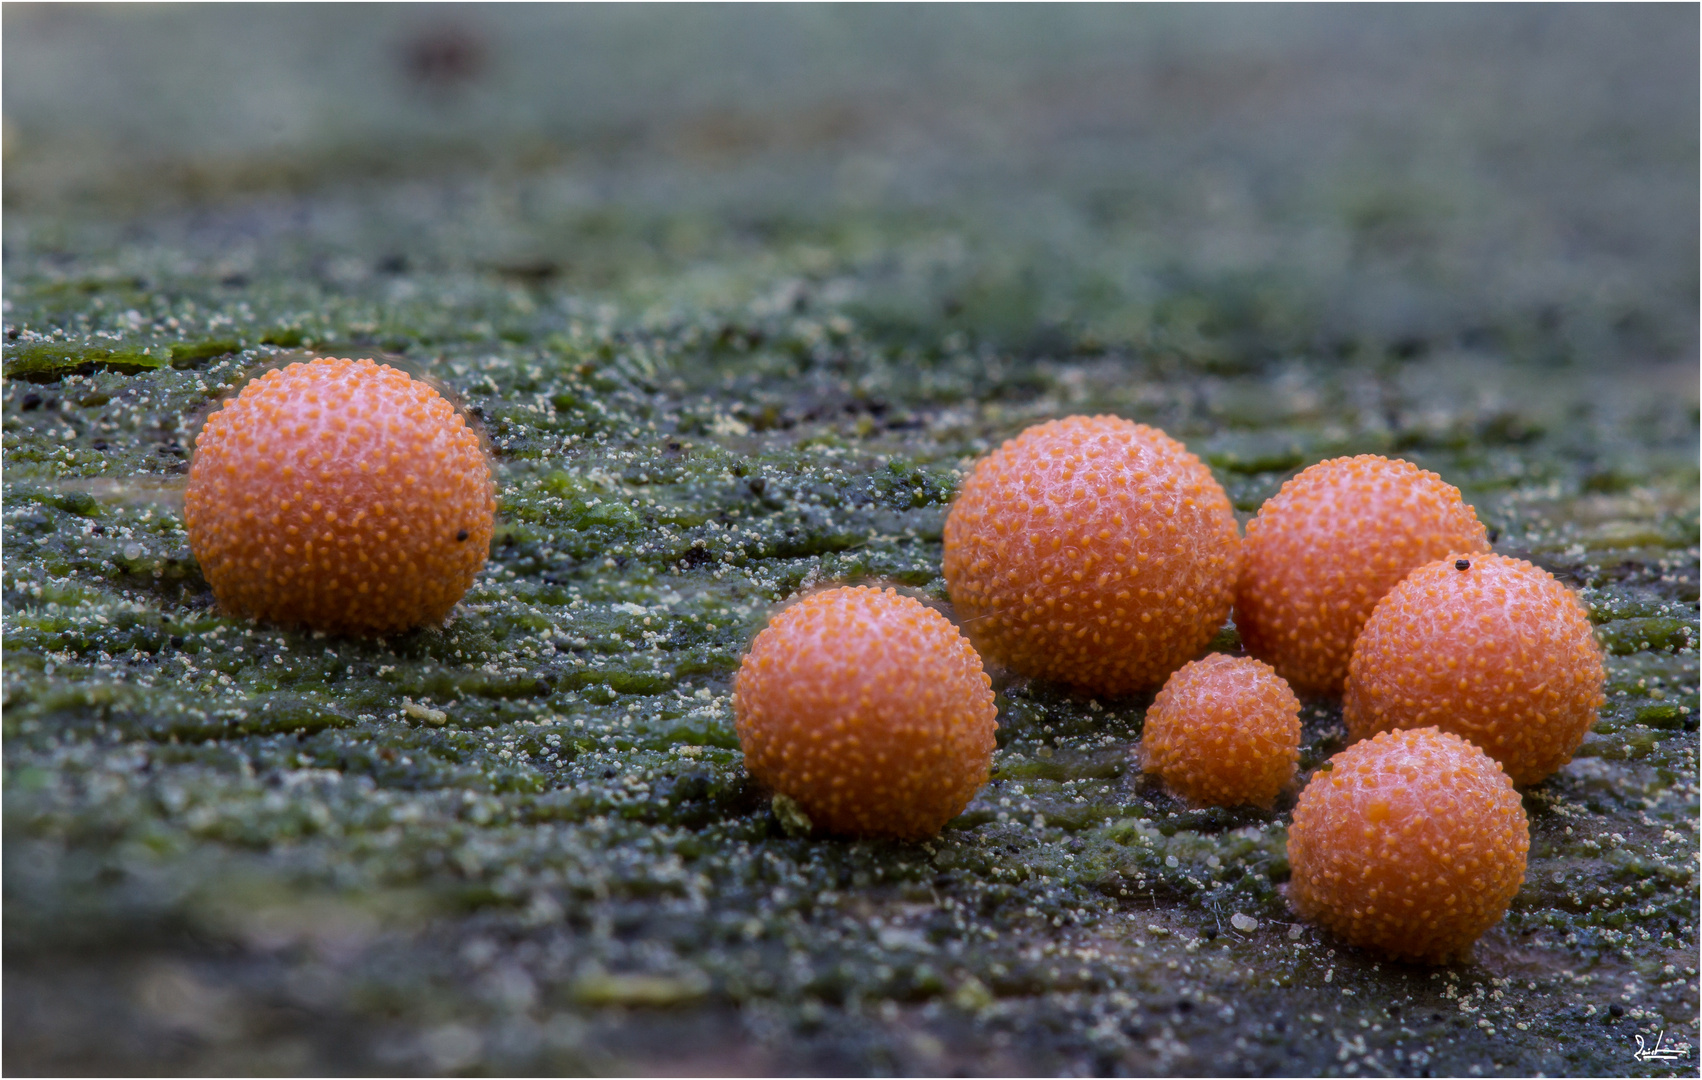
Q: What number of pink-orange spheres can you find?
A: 7